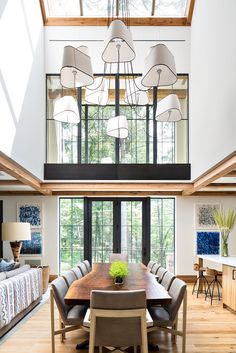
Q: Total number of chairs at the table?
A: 12